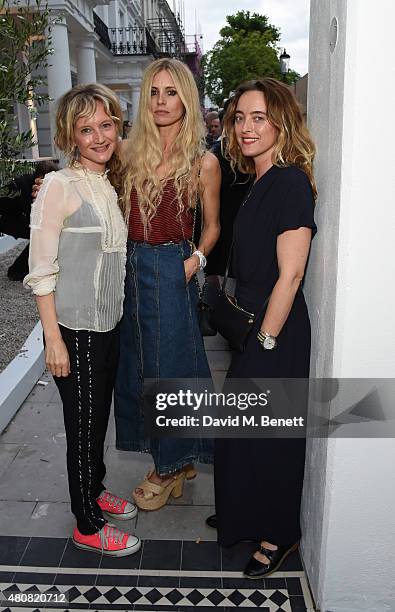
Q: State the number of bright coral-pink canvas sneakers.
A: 2